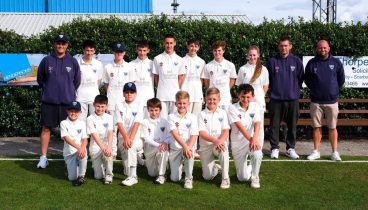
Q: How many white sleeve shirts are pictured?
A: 14